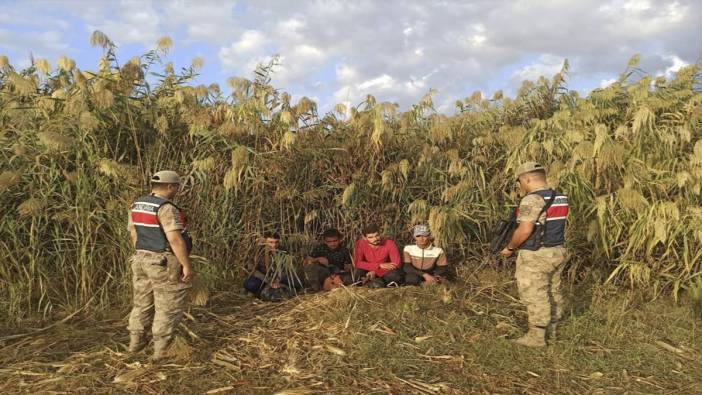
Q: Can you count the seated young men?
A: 4